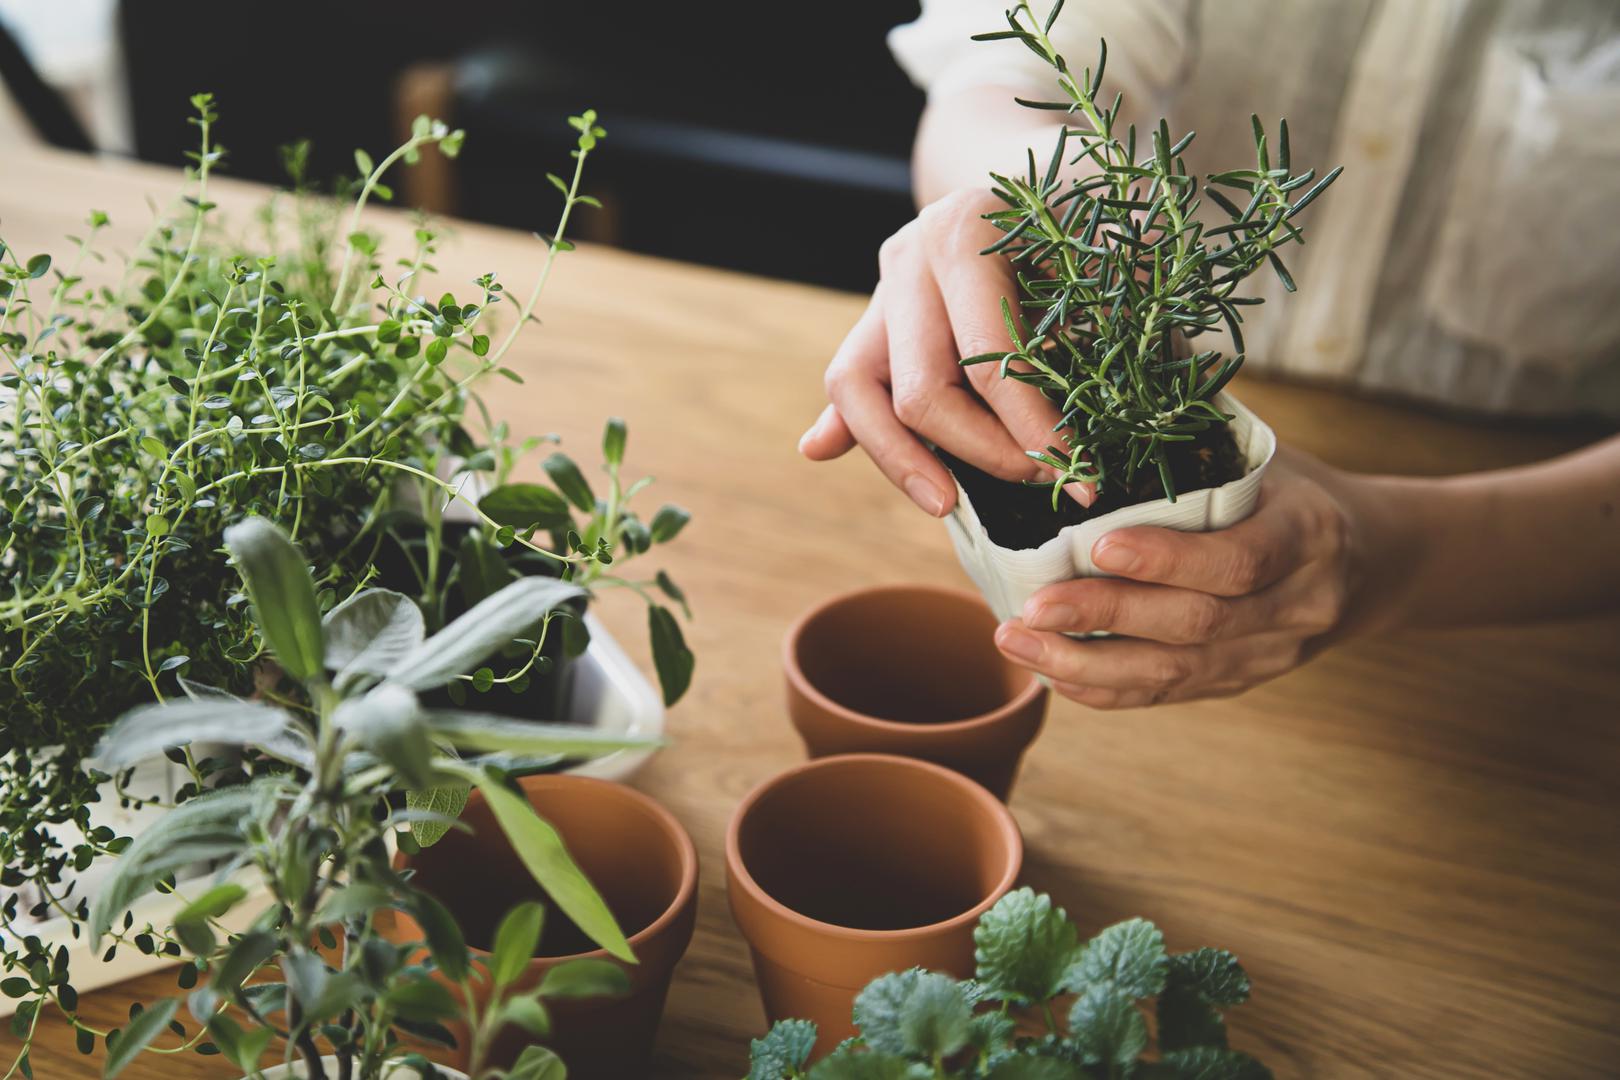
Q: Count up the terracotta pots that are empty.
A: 3